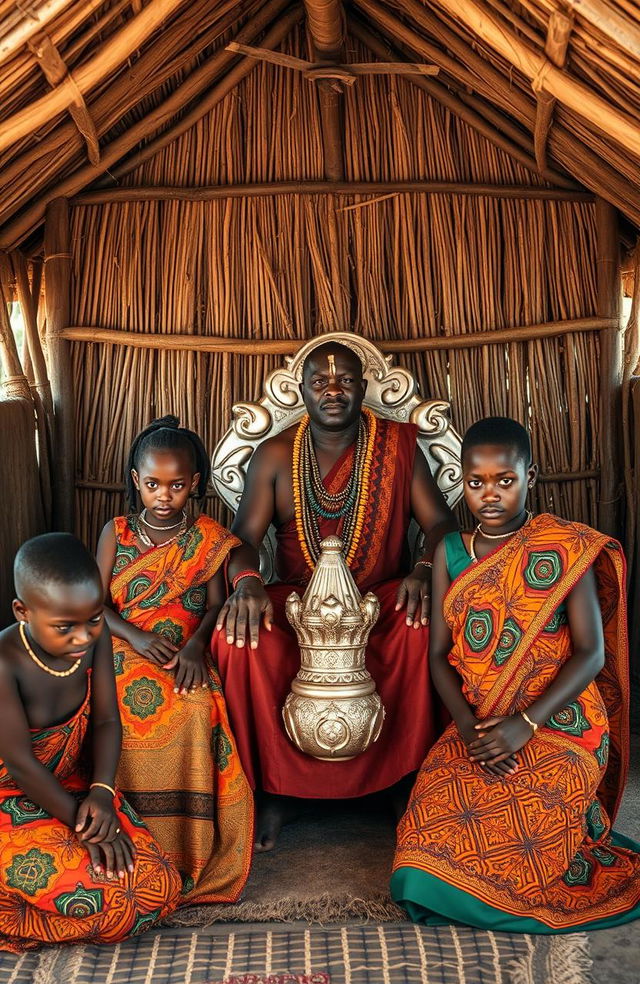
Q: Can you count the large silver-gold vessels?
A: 1